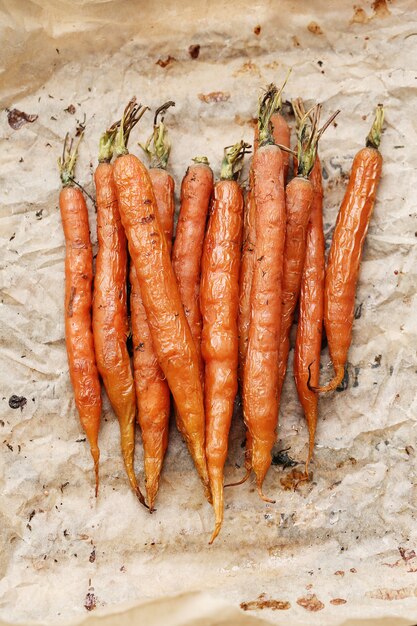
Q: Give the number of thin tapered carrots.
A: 11